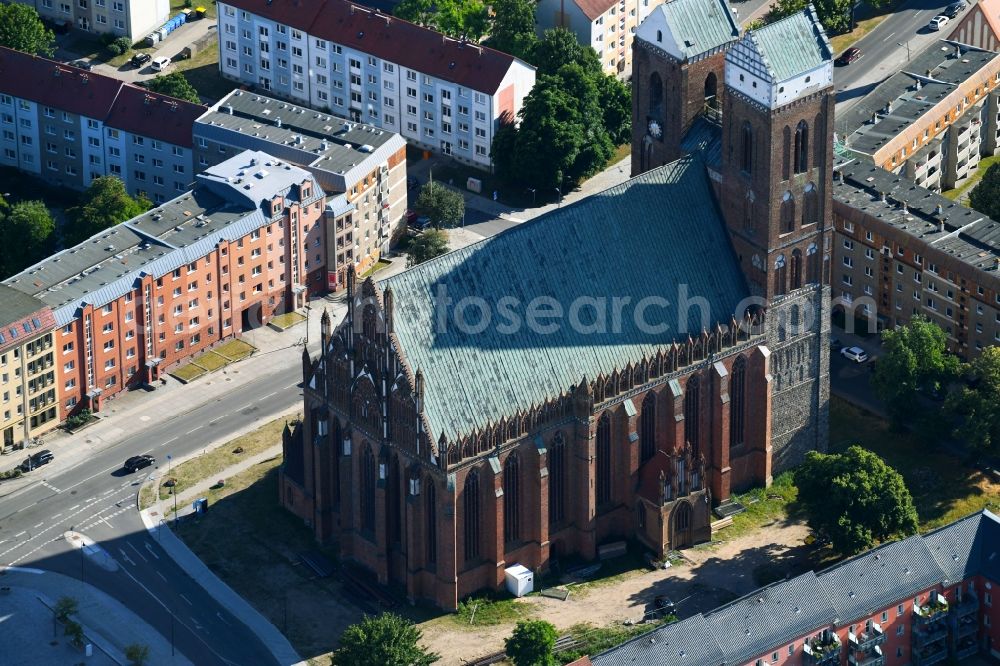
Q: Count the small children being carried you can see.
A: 0